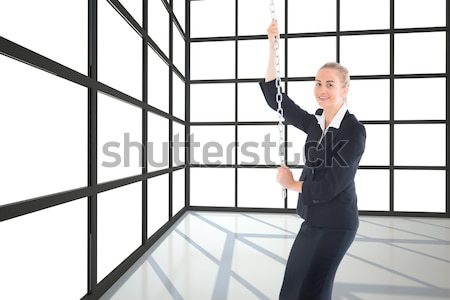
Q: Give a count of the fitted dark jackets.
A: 1